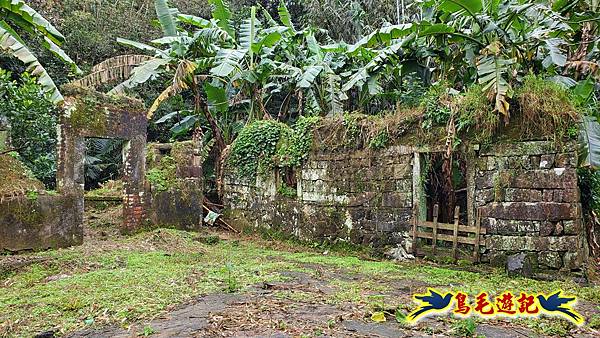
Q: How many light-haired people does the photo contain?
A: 0